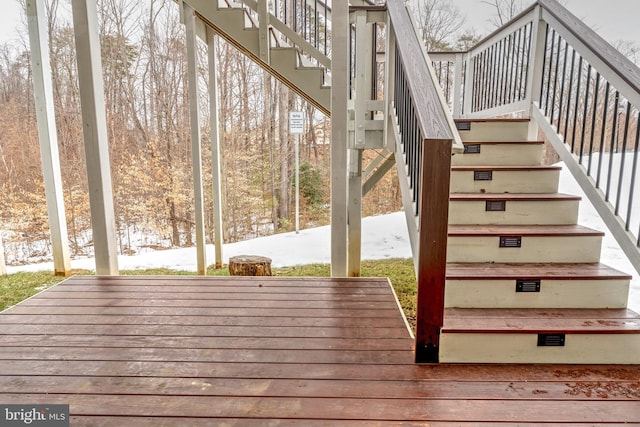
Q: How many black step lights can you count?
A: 7